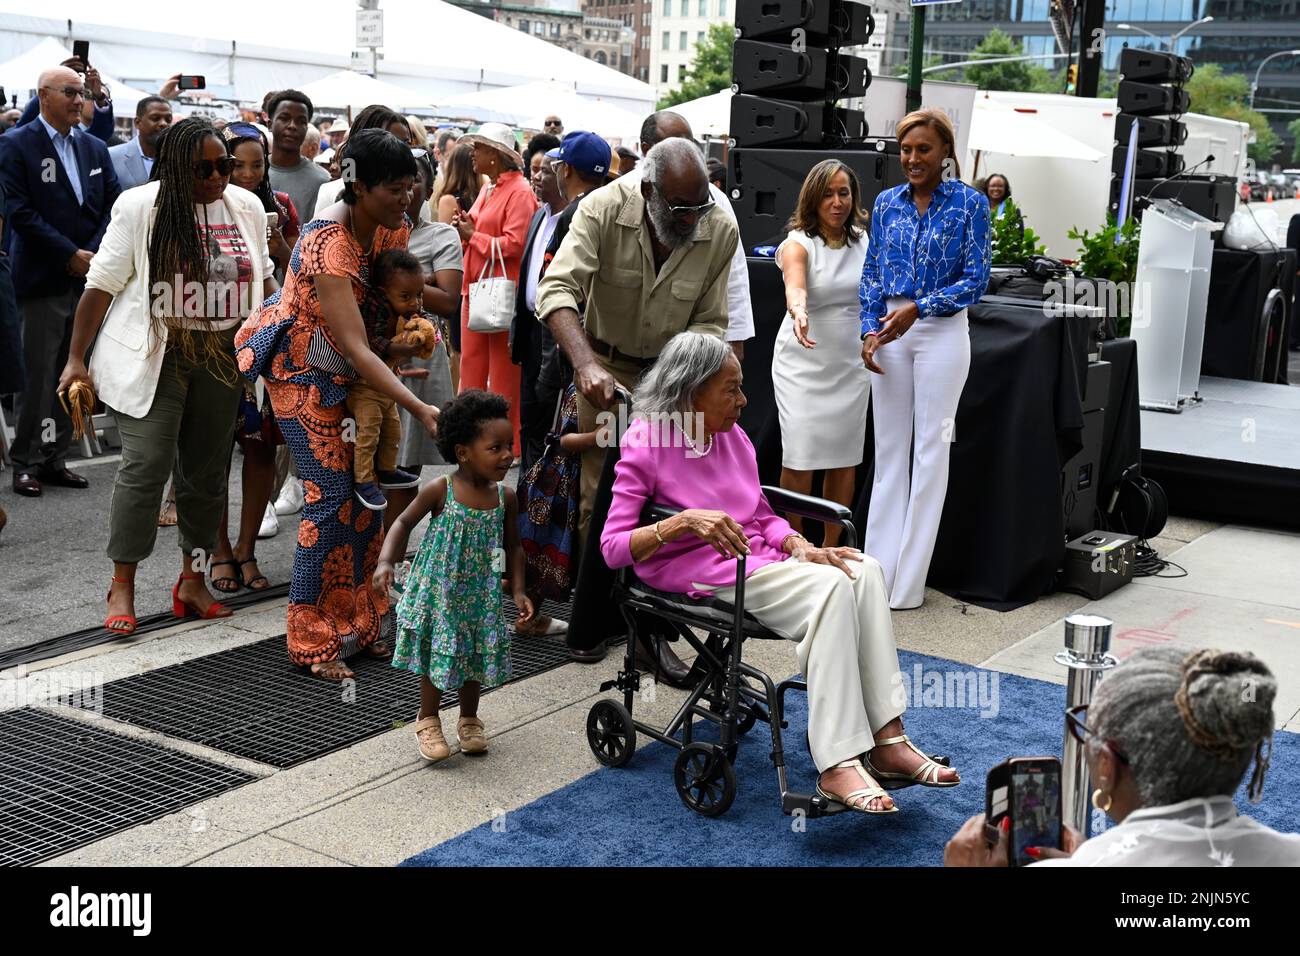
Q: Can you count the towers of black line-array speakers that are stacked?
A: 2